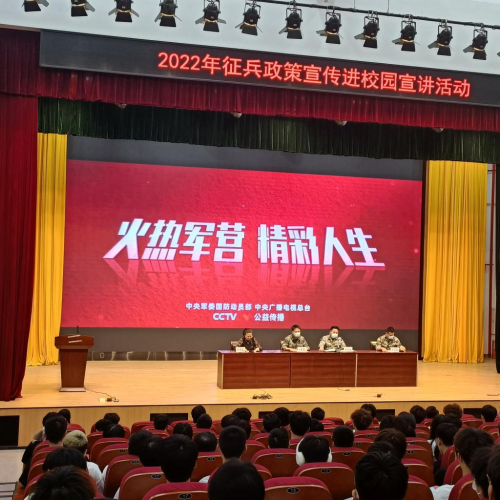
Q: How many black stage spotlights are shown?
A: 12